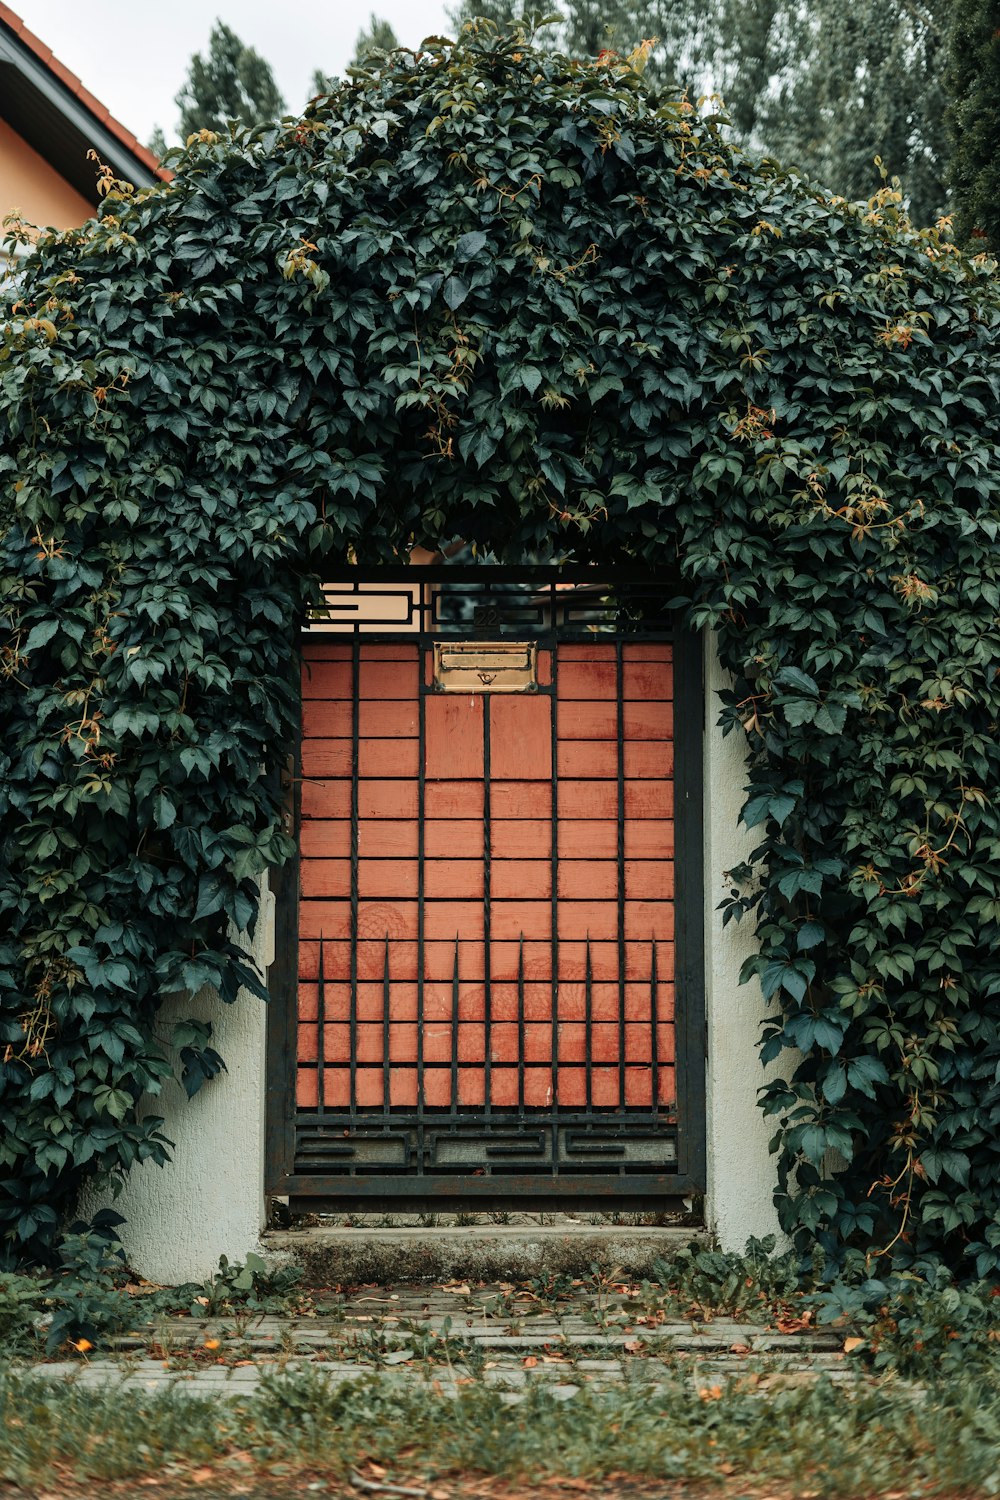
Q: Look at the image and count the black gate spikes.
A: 6